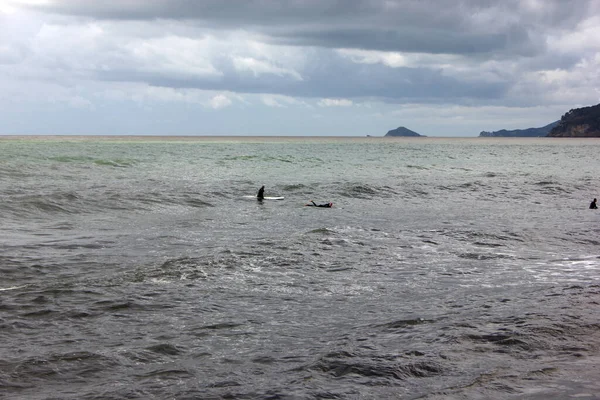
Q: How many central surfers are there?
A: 2